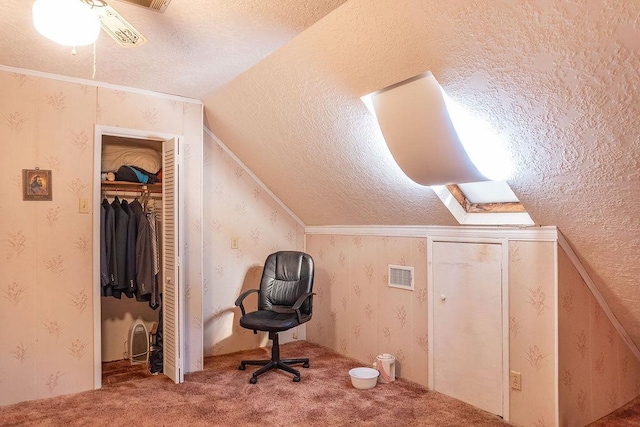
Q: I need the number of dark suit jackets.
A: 5